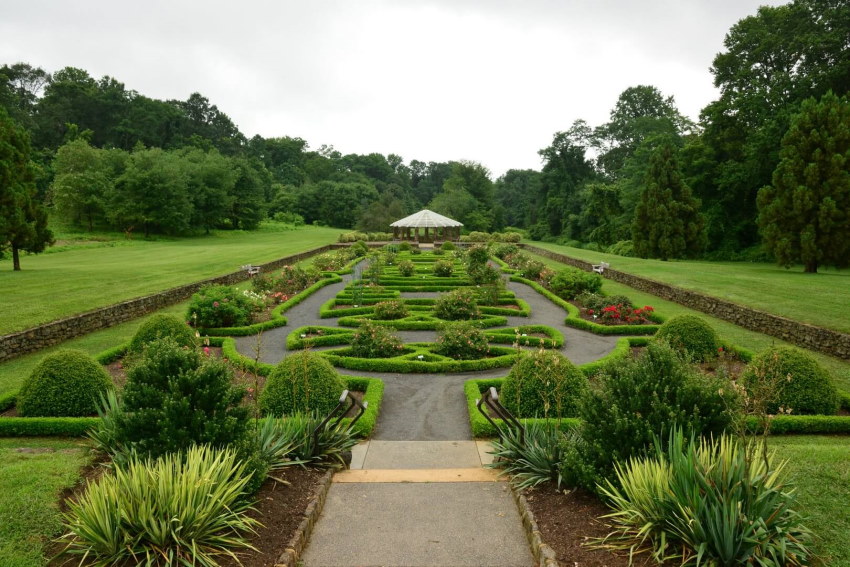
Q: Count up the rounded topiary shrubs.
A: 6